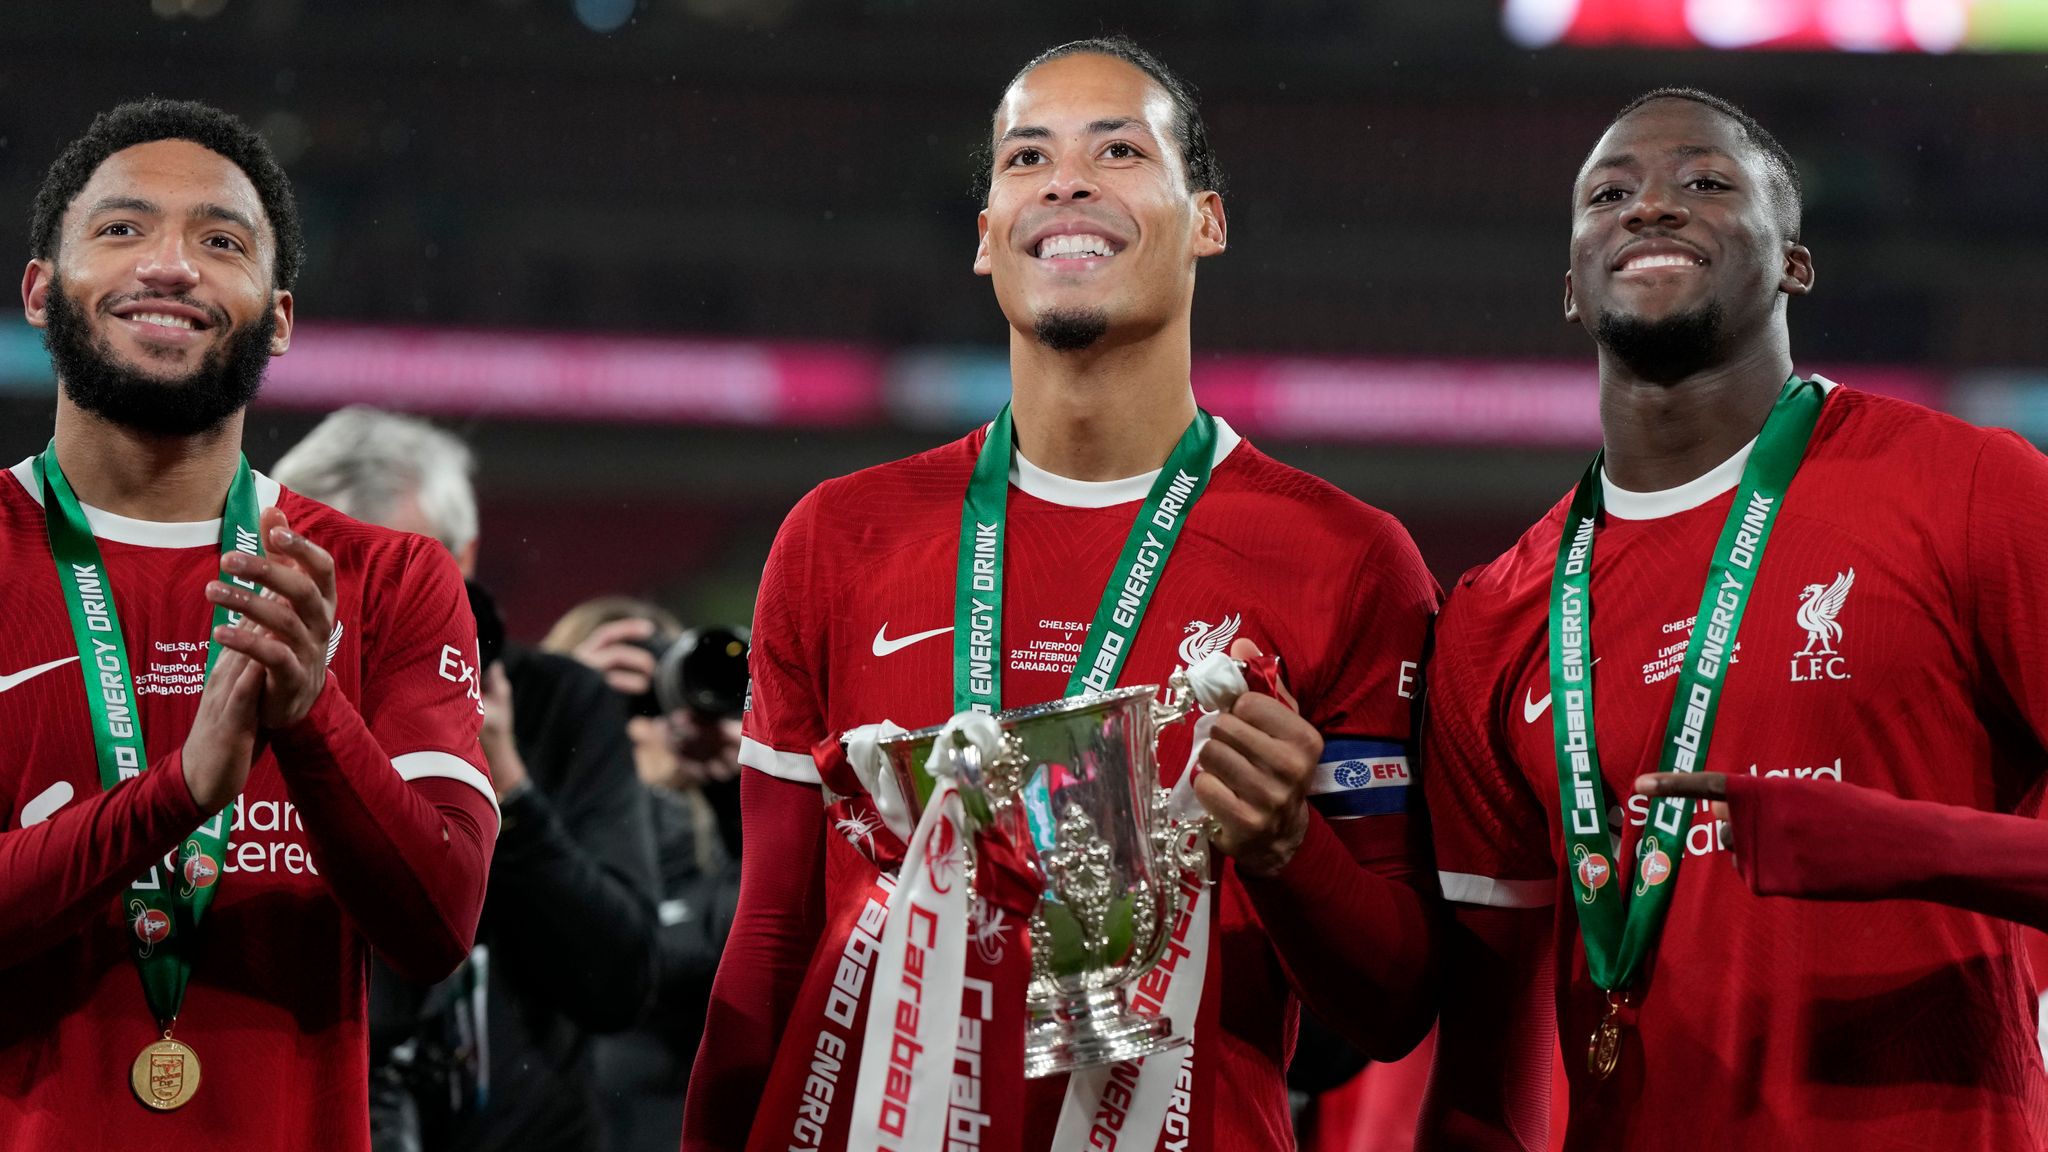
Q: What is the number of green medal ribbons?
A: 3